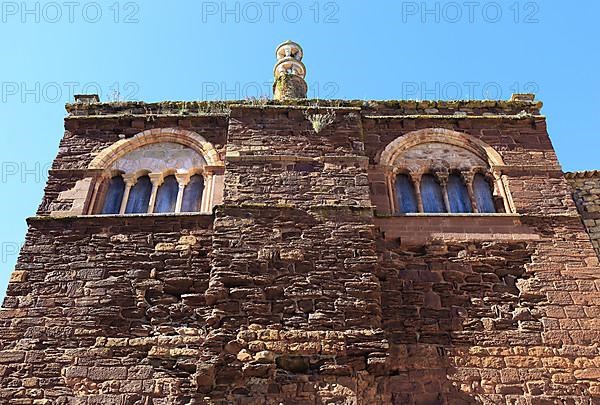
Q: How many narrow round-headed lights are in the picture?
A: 8